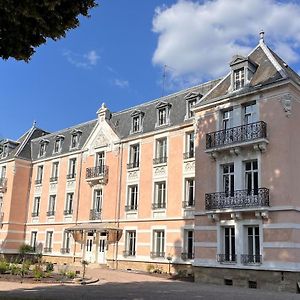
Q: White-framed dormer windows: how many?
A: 8